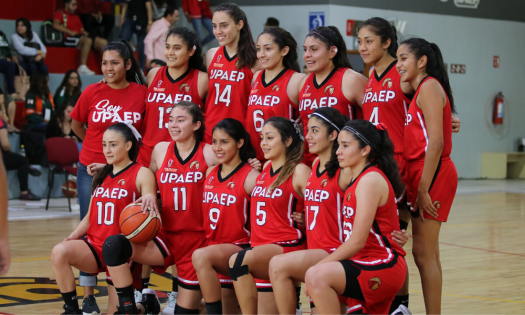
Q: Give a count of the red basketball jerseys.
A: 12